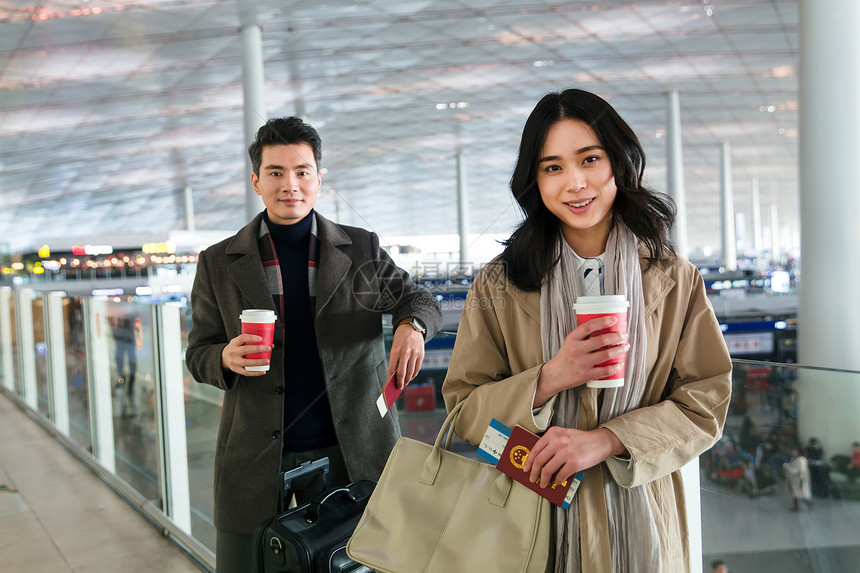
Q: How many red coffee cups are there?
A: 2